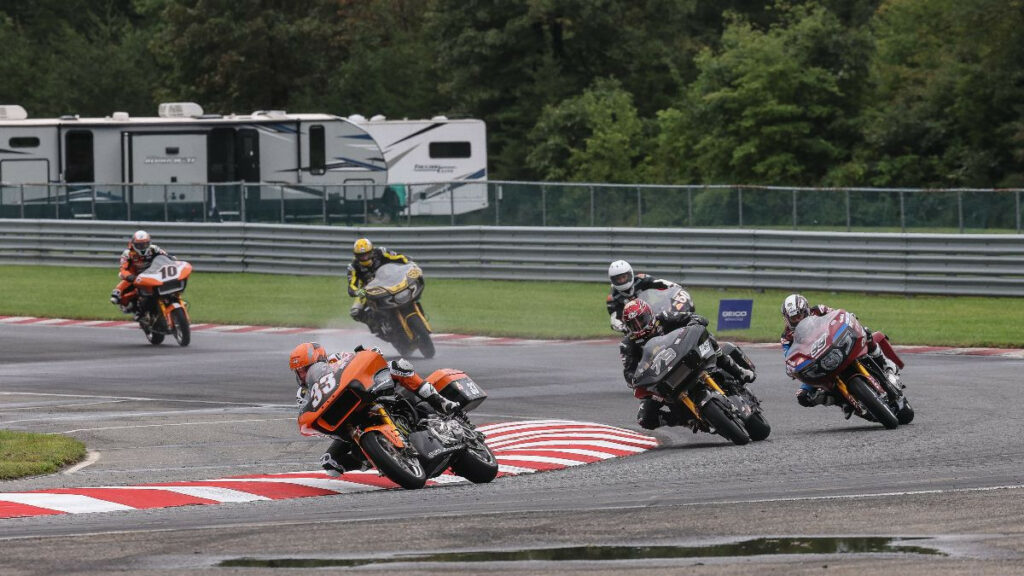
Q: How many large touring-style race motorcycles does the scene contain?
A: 6